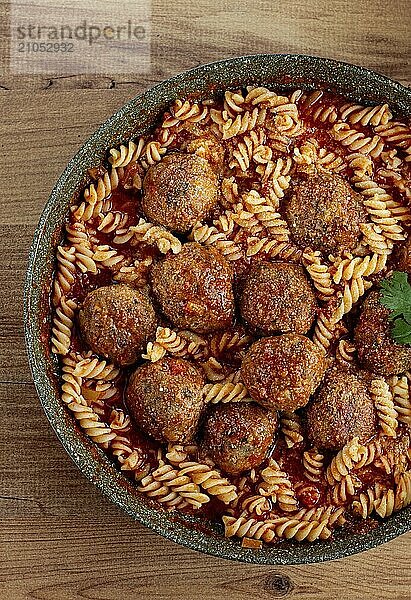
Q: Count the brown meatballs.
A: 10